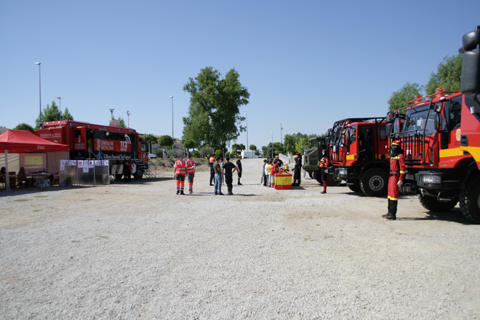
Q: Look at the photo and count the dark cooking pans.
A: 0